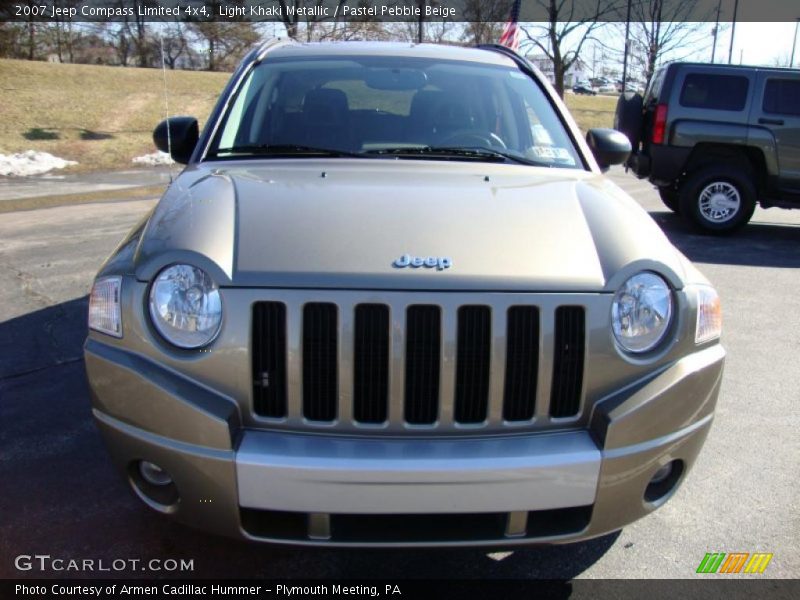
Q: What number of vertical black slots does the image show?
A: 7